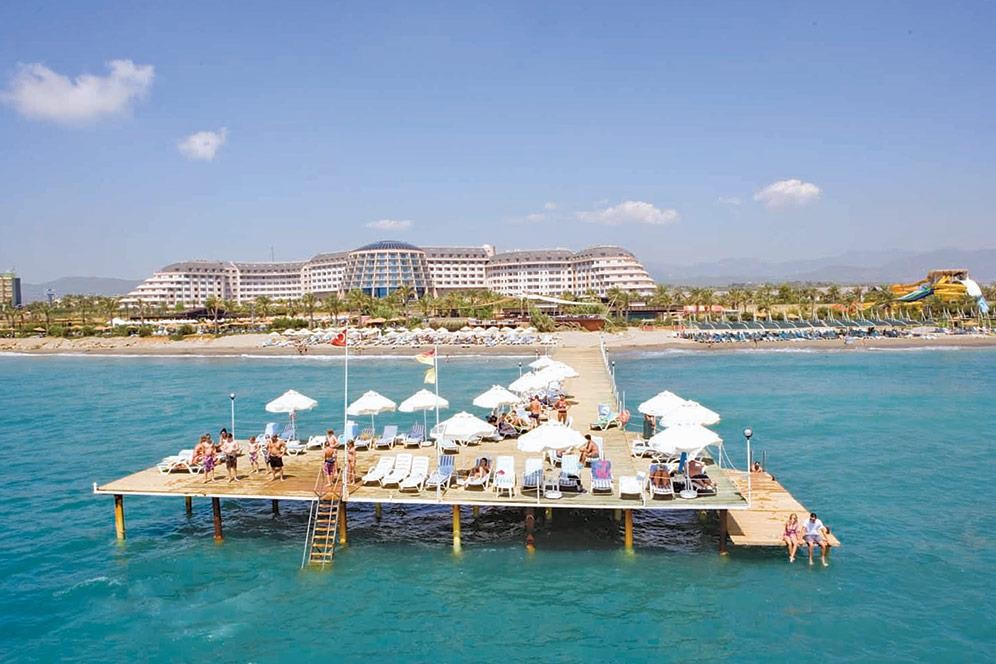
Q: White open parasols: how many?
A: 12